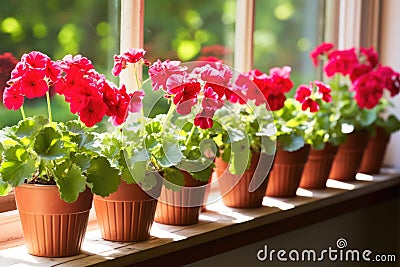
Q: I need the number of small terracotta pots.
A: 8